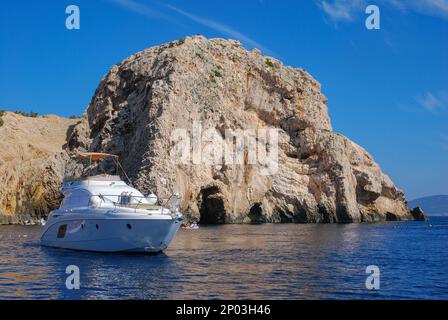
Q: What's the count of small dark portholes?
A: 3